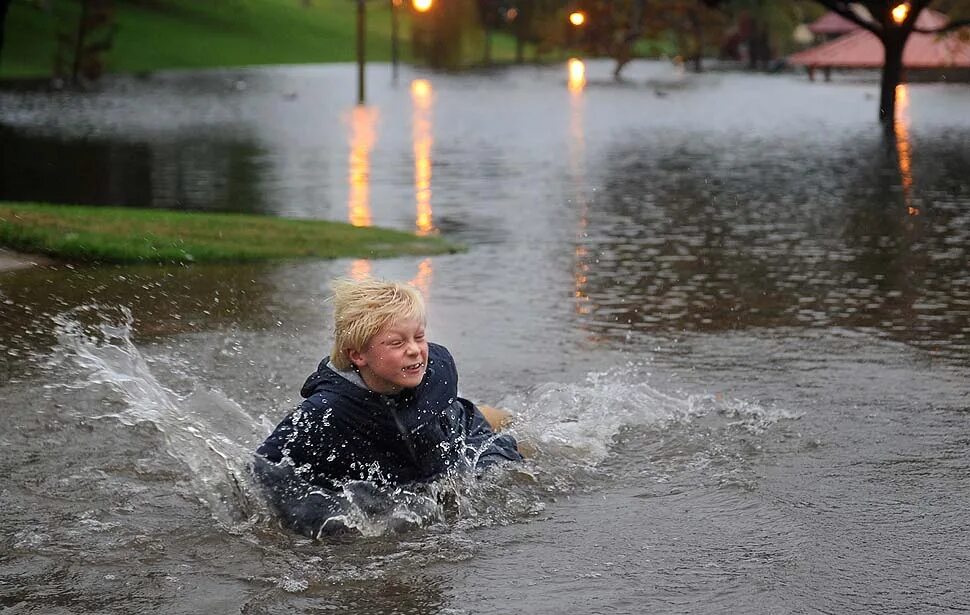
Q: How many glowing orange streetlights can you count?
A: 3